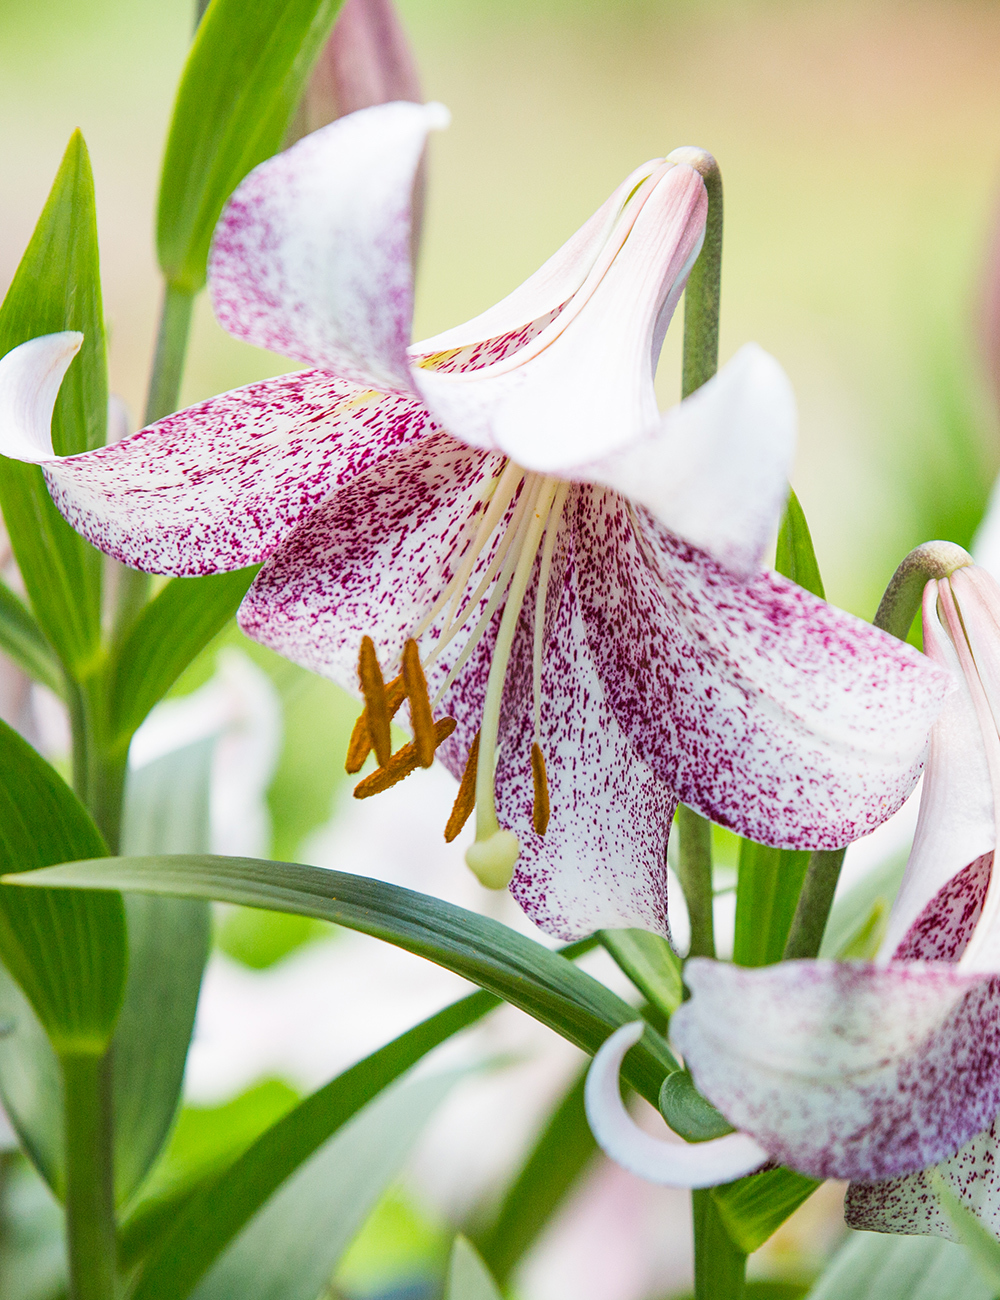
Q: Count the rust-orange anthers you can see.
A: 6